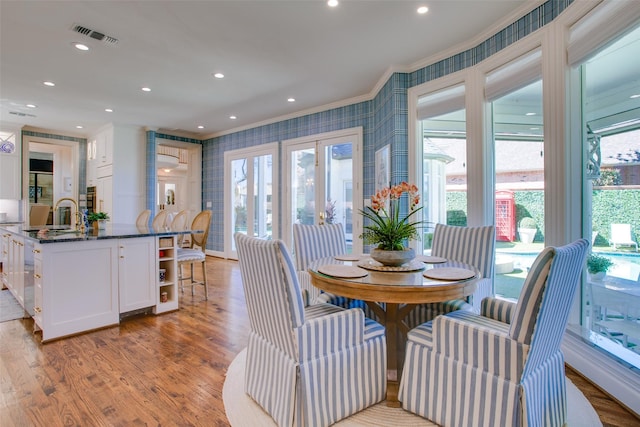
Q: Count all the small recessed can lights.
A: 12